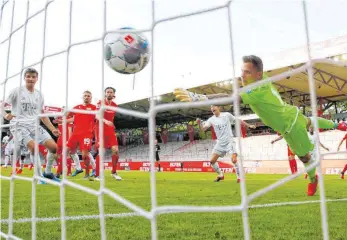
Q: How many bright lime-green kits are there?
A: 1